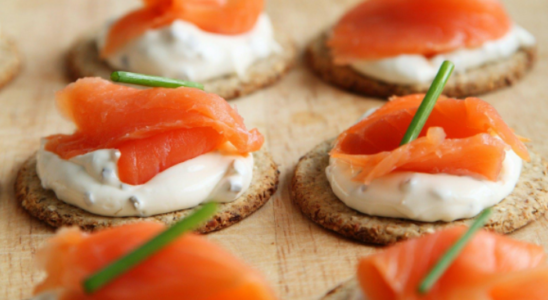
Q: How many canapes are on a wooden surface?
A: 6